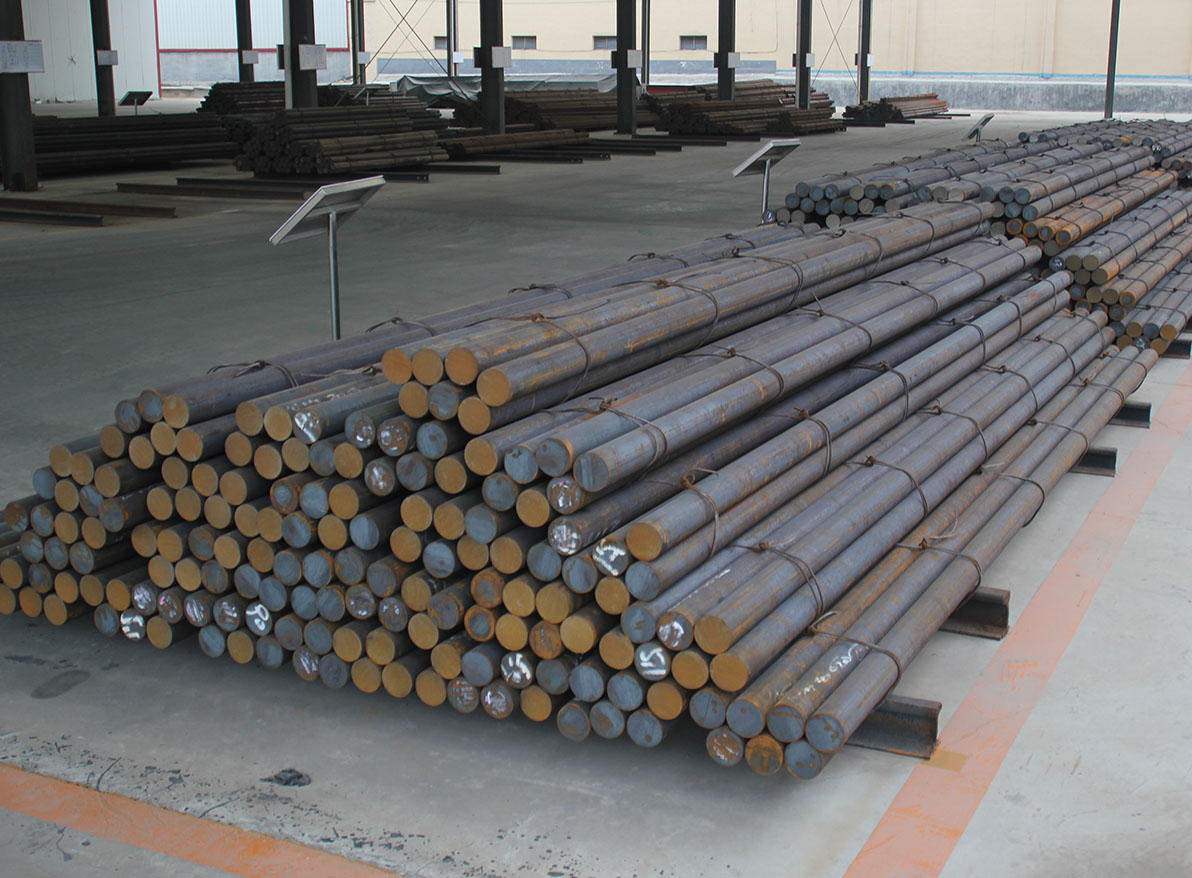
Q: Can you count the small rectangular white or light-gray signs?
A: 11